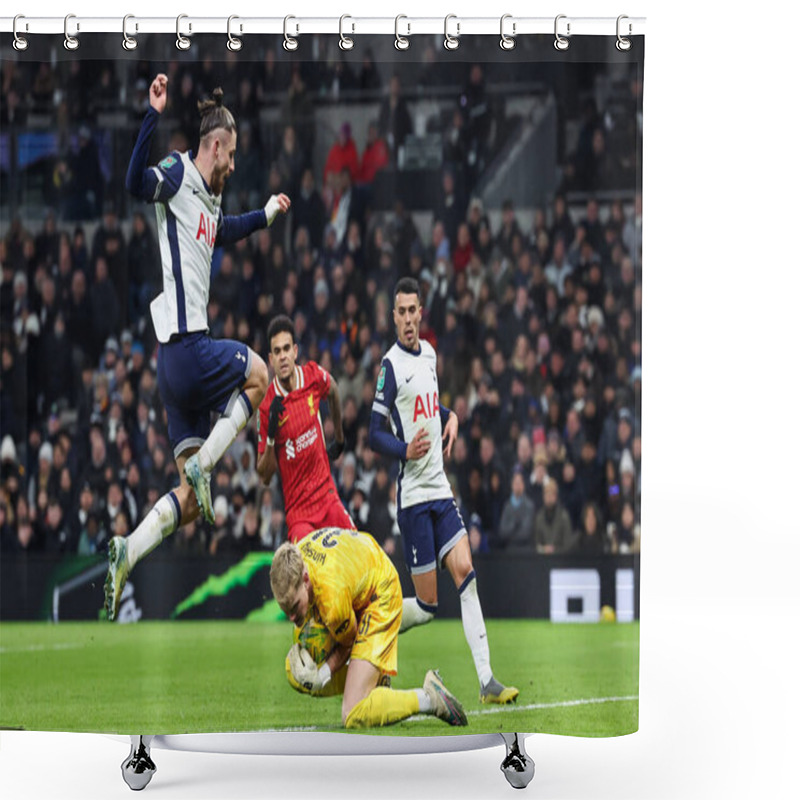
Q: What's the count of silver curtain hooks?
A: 12